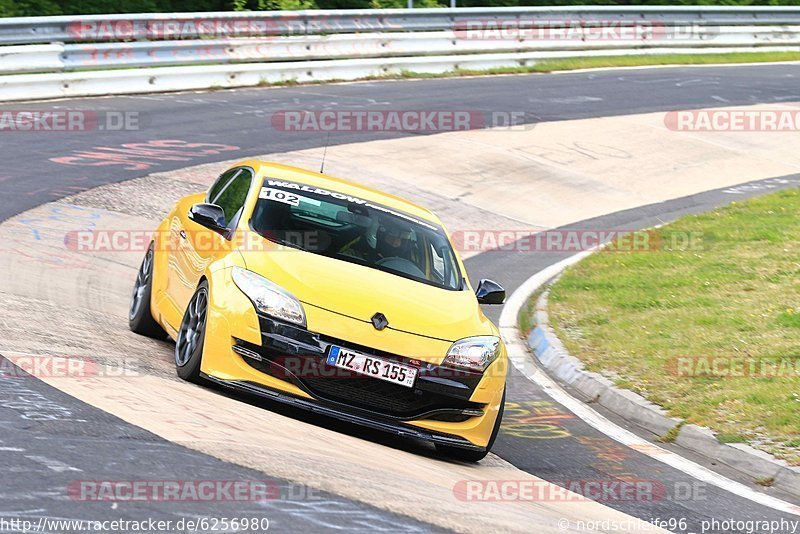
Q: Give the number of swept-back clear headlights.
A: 2